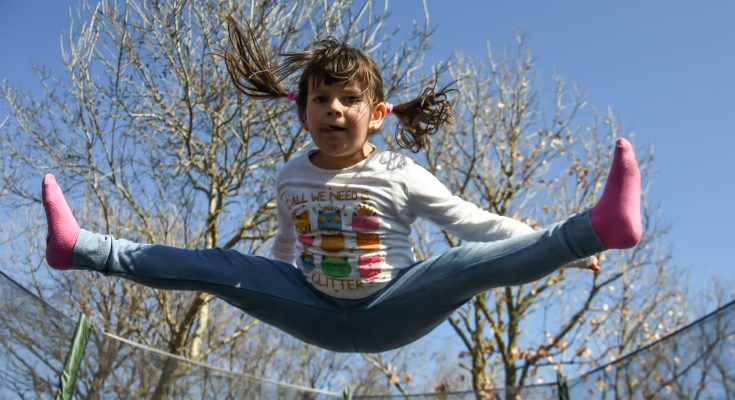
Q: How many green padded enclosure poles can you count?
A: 3